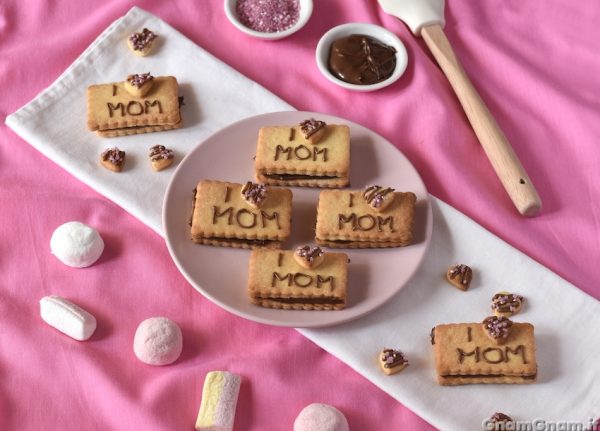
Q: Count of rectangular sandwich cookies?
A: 6